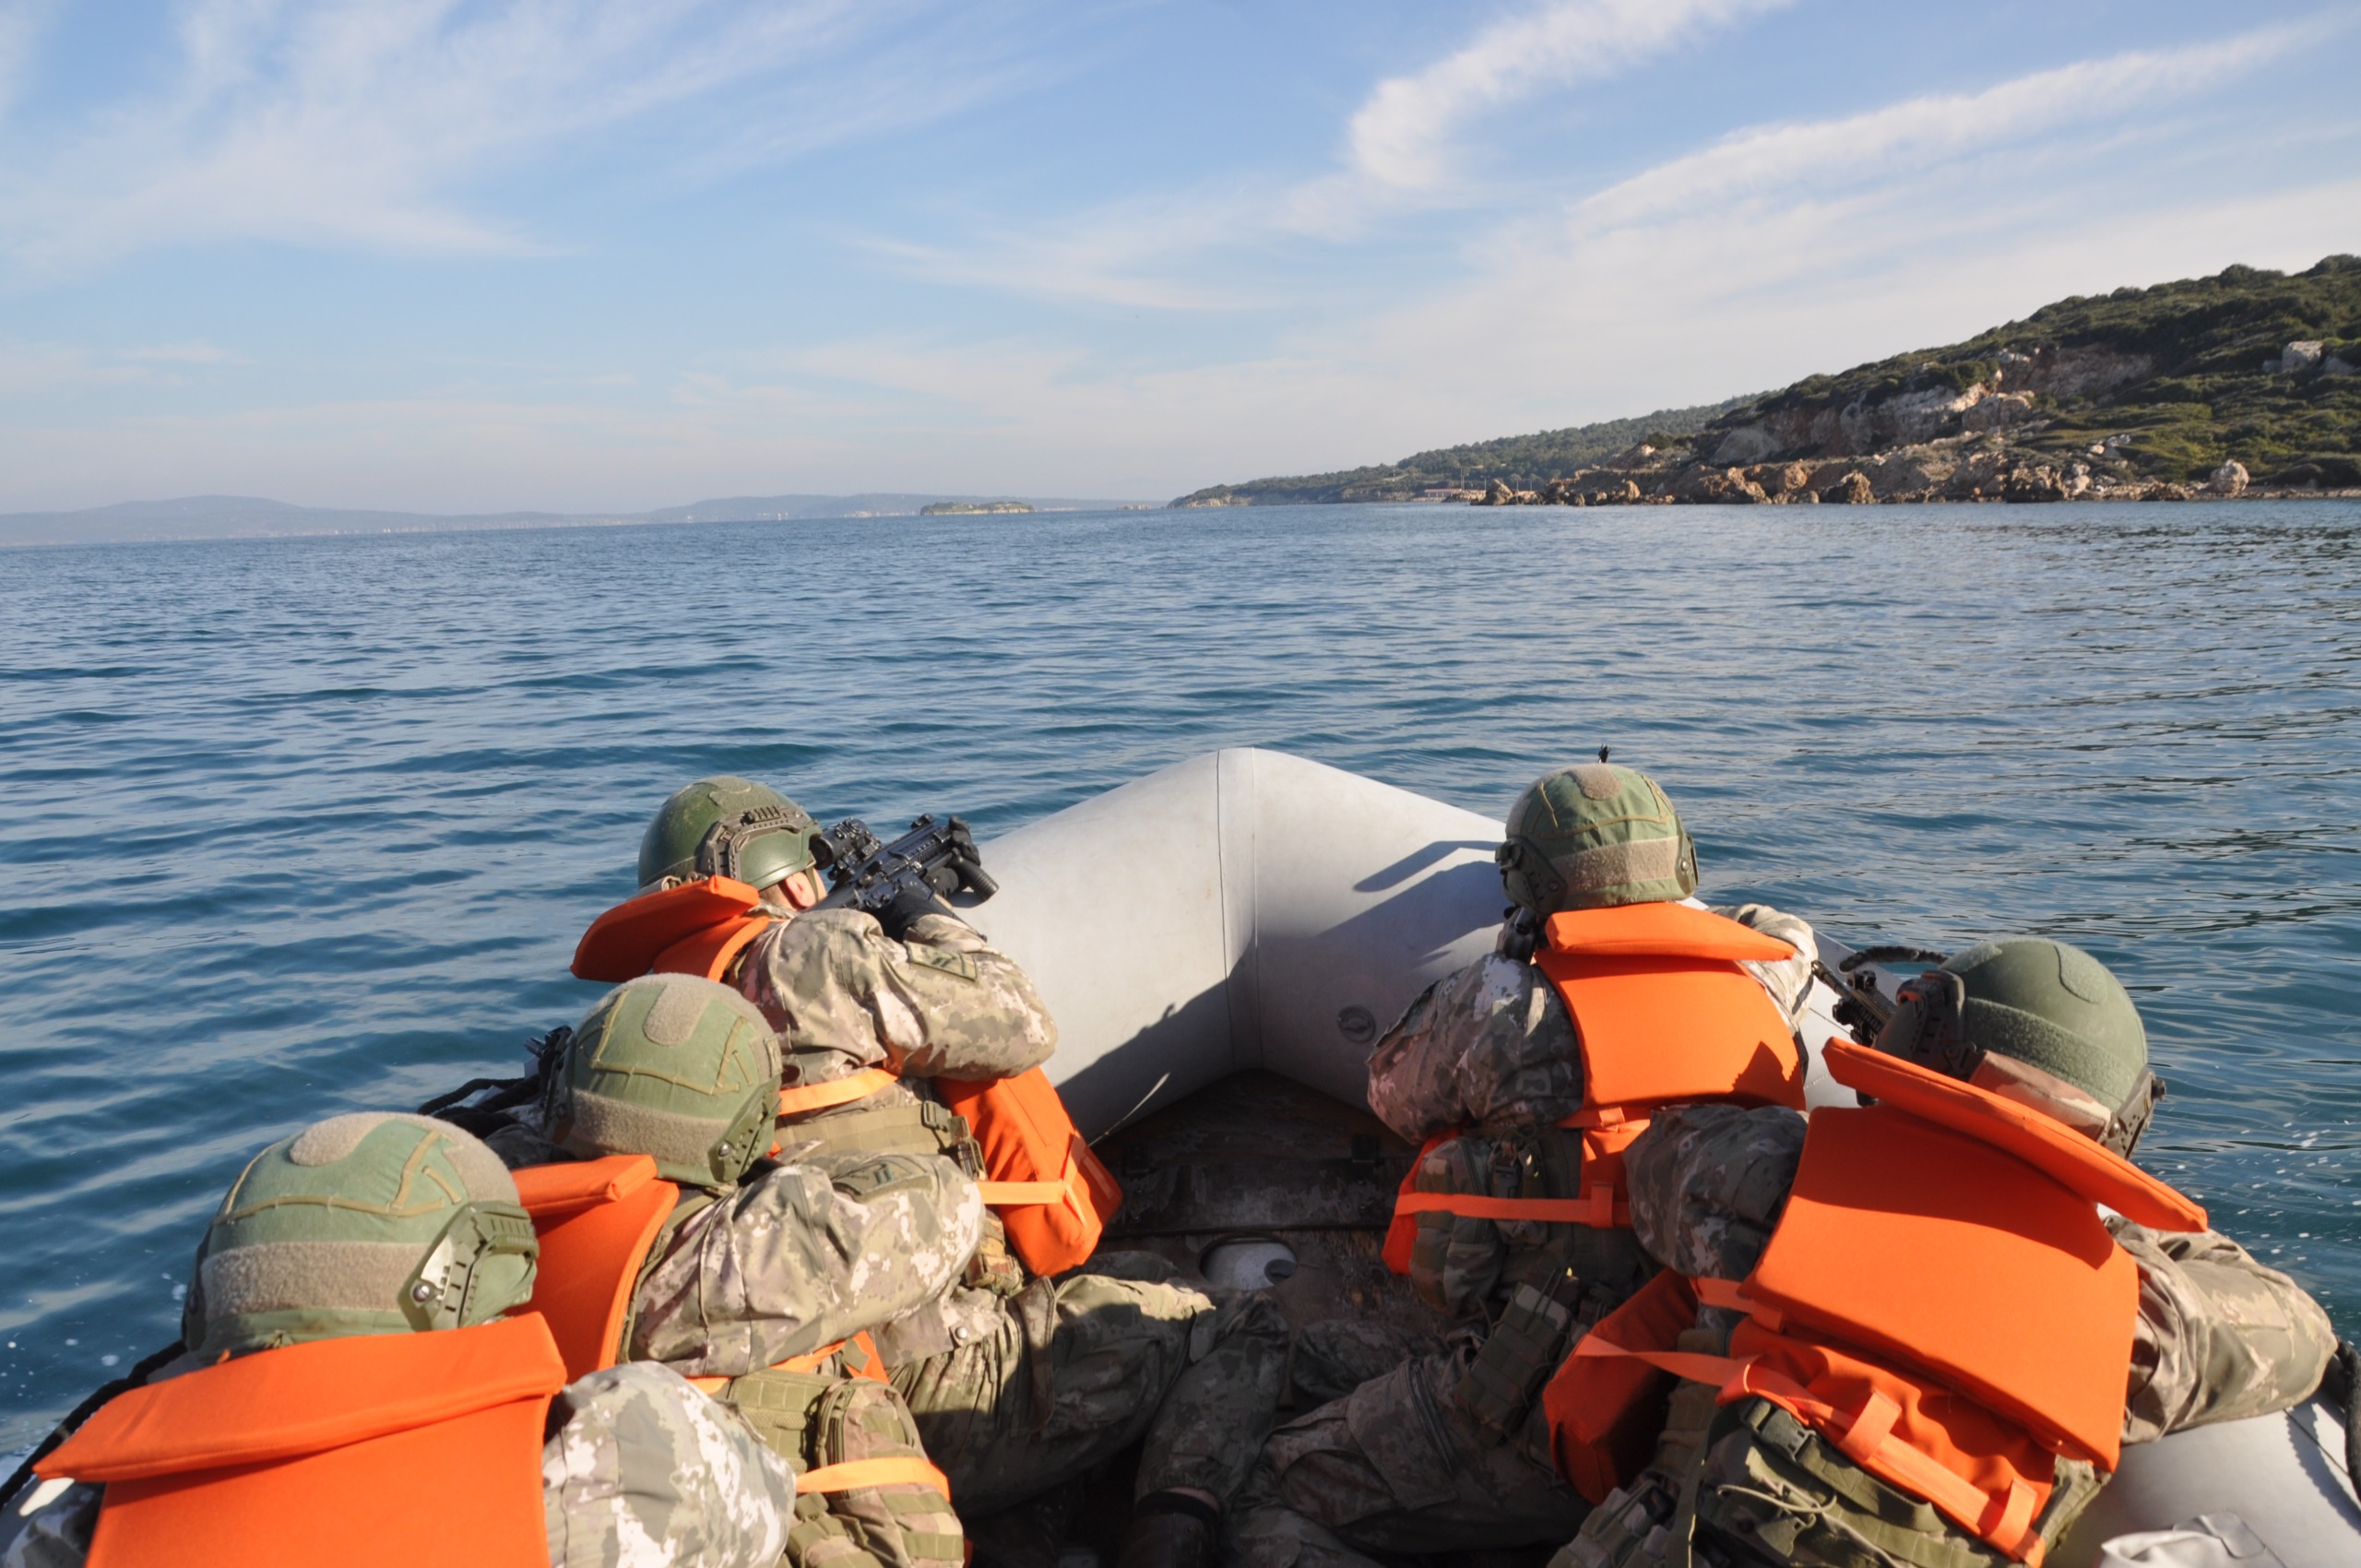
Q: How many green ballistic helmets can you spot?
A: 5